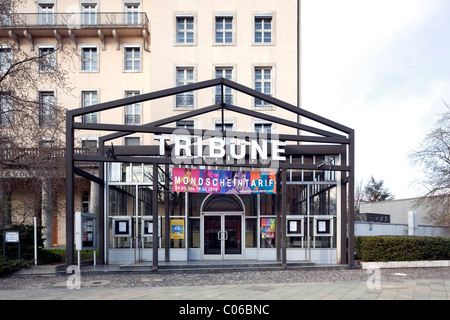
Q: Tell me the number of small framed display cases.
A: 4